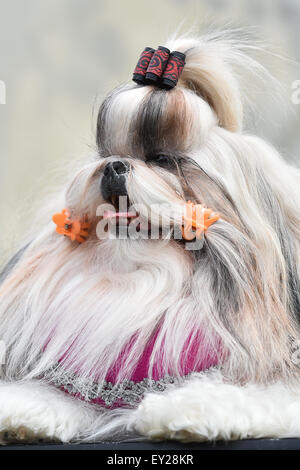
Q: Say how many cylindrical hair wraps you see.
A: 3